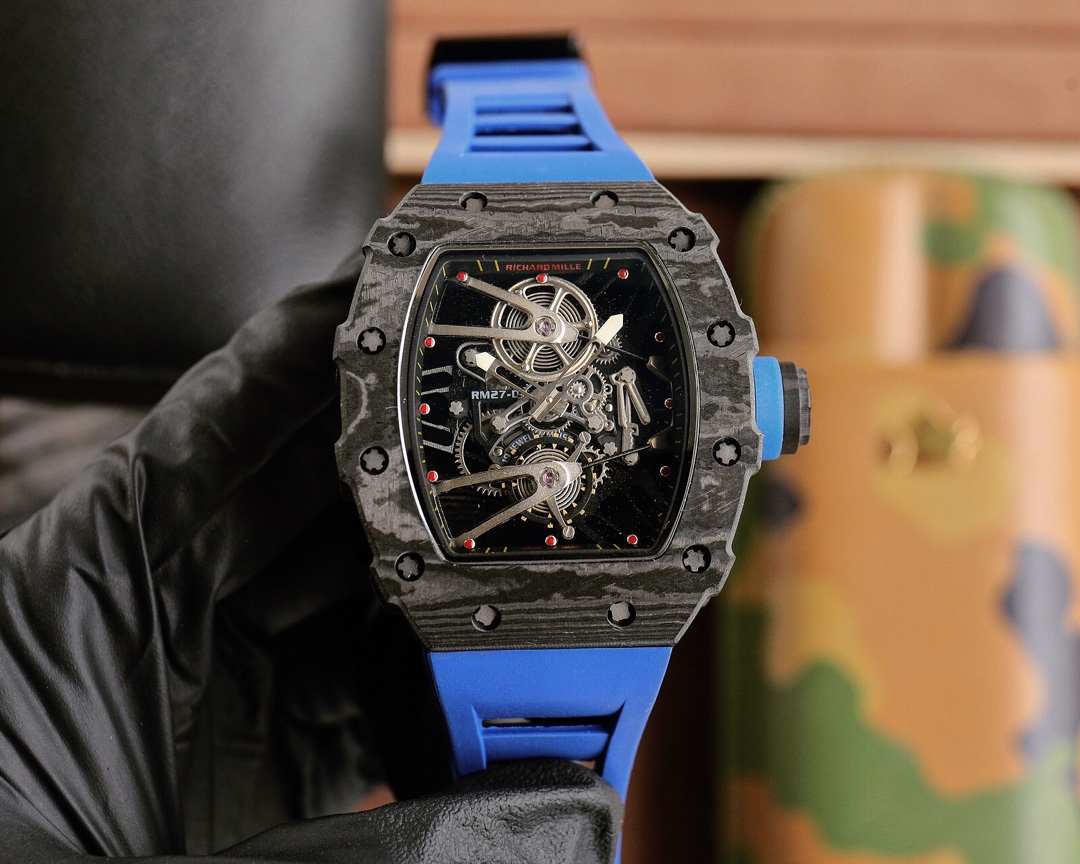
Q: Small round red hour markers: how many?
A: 12